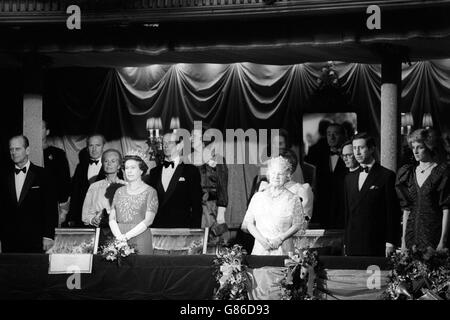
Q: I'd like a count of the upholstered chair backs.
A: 3